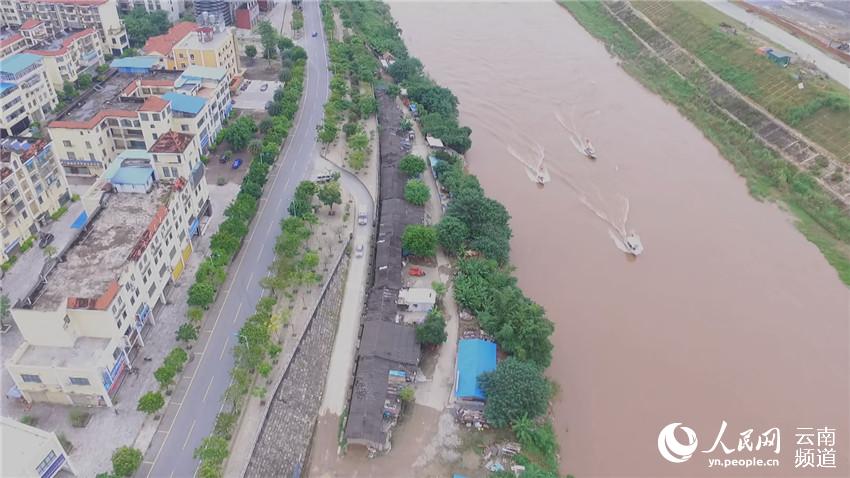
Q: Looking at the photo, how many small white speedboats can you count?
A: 3